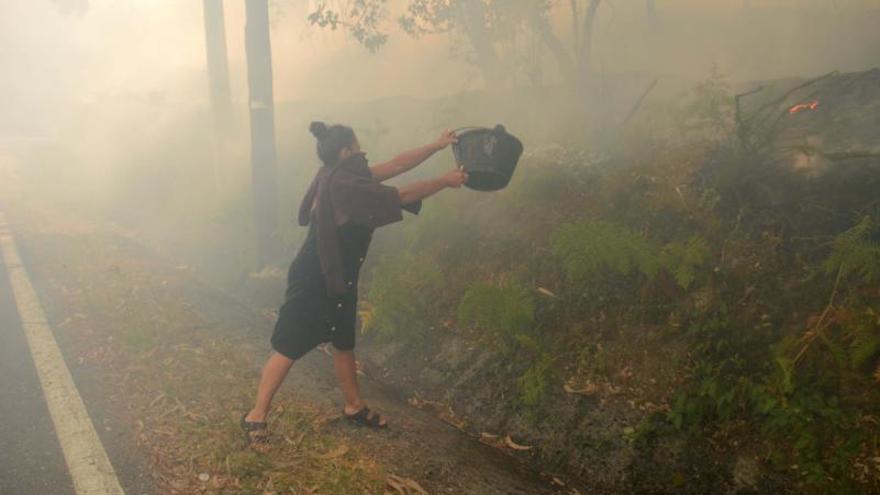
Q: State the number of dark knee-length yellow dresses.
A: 0